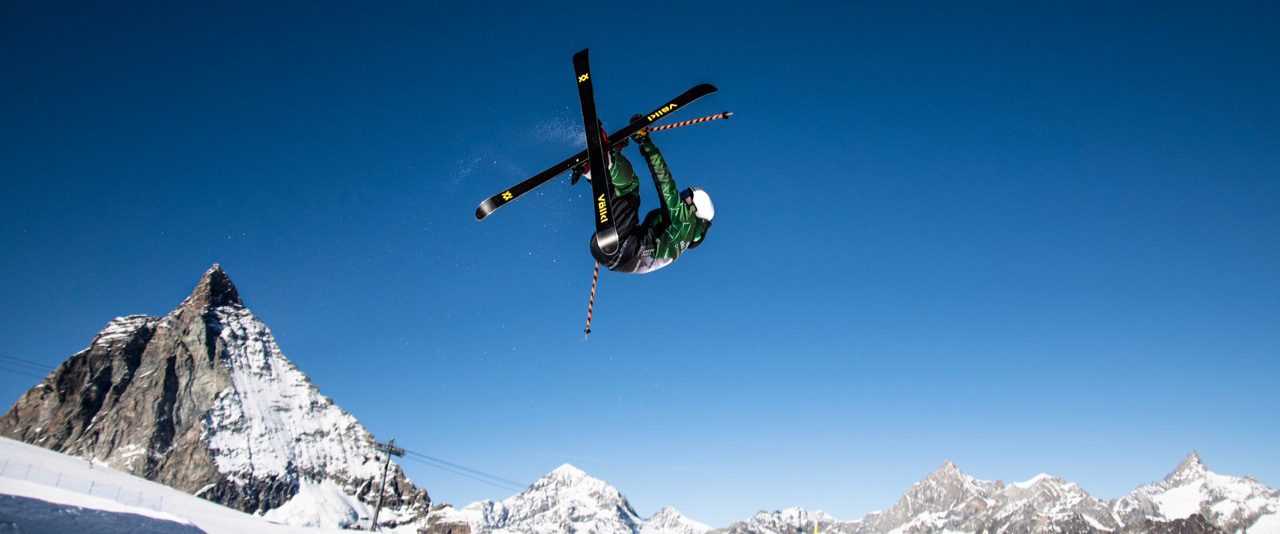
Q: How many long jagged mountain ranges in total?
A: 1